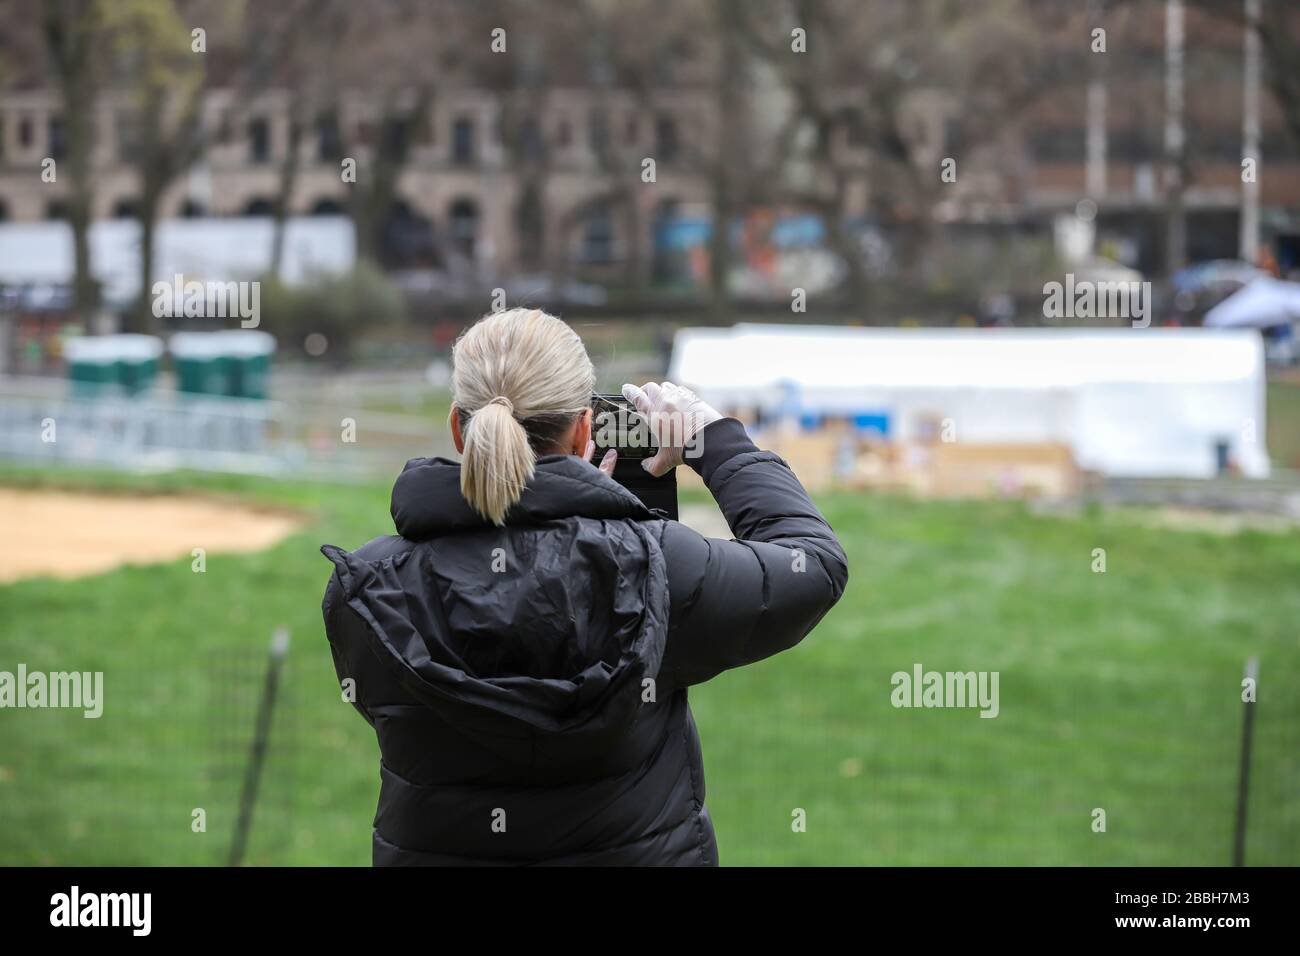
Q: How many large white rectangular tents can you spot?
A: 1